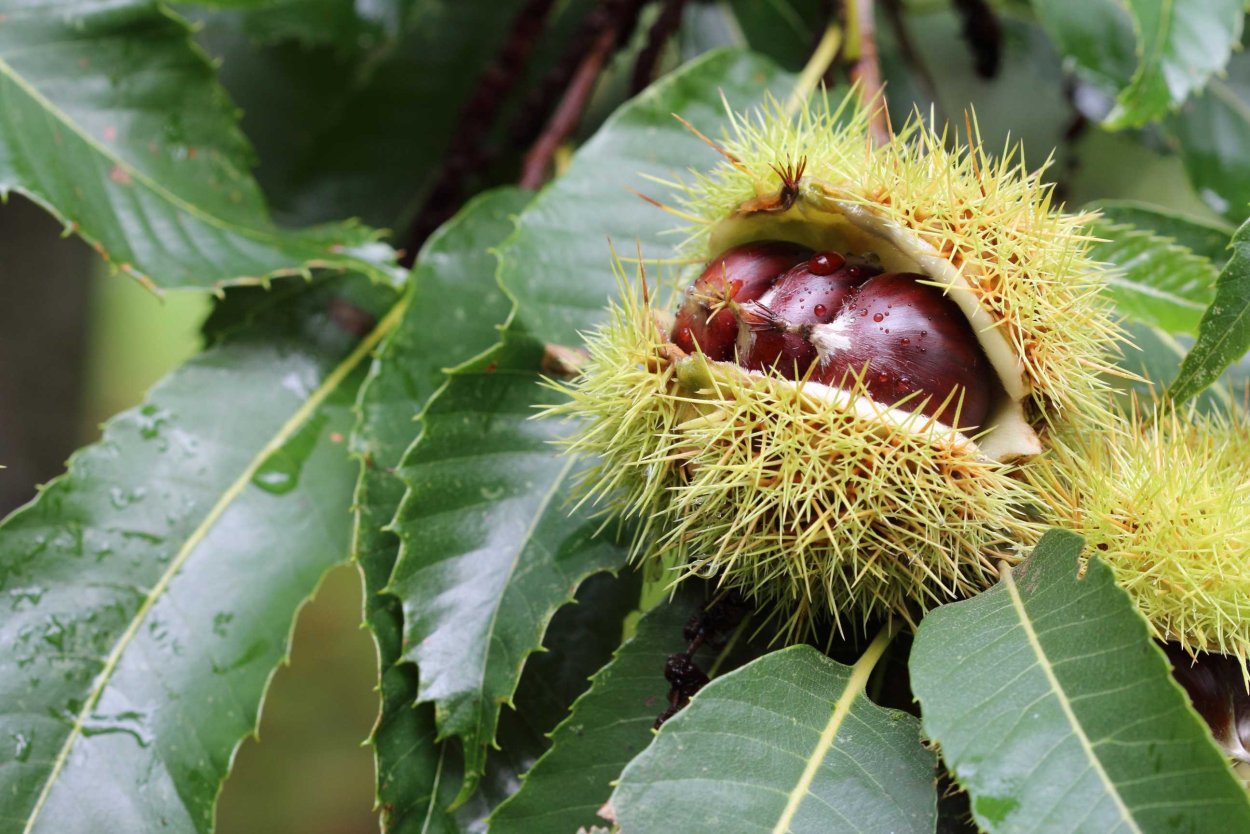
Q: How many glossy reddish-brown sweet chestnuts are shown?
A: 3